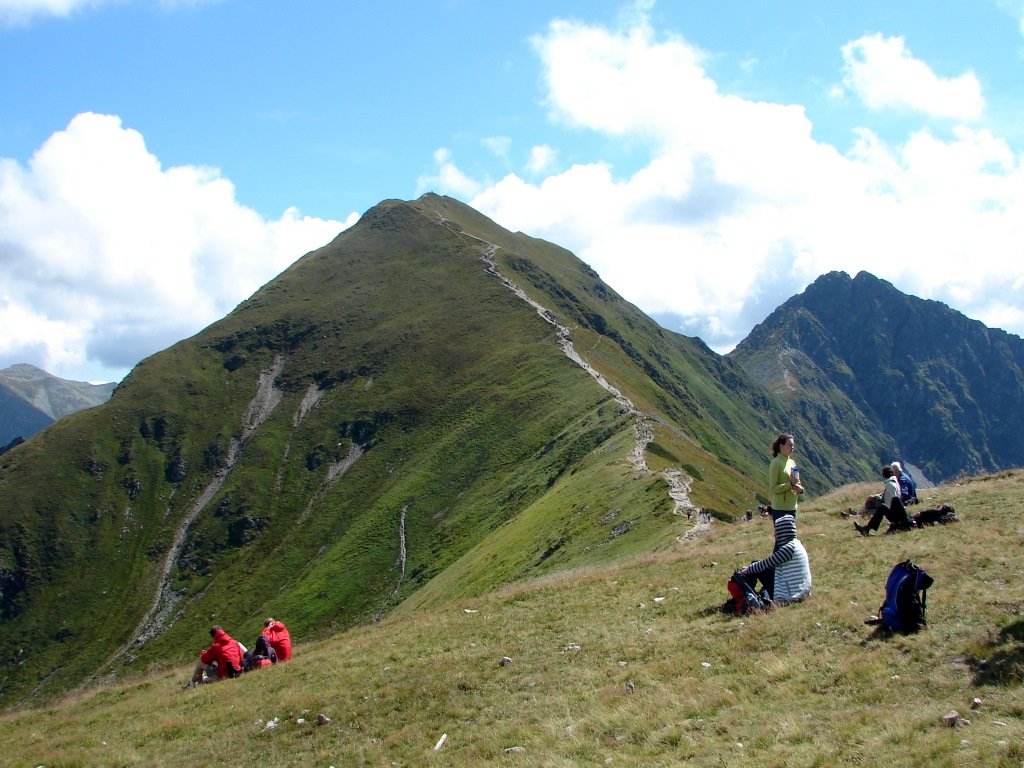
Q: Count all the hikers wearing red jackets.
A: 2